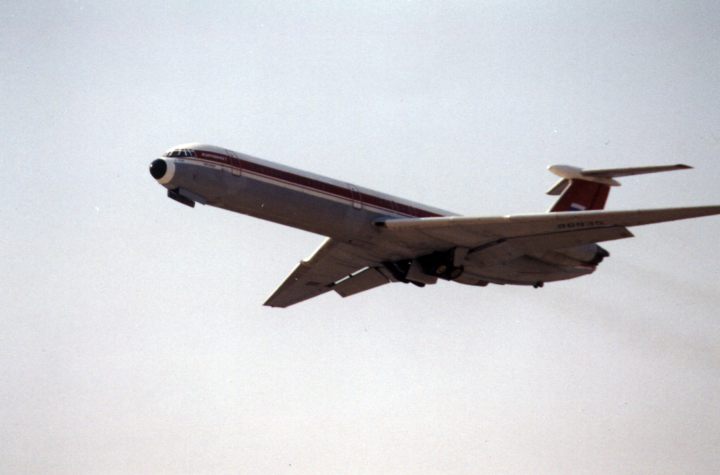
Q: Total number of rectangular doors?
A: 2